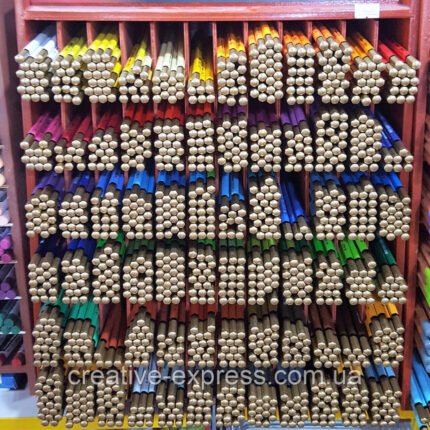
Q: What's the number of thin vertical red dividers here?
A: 11